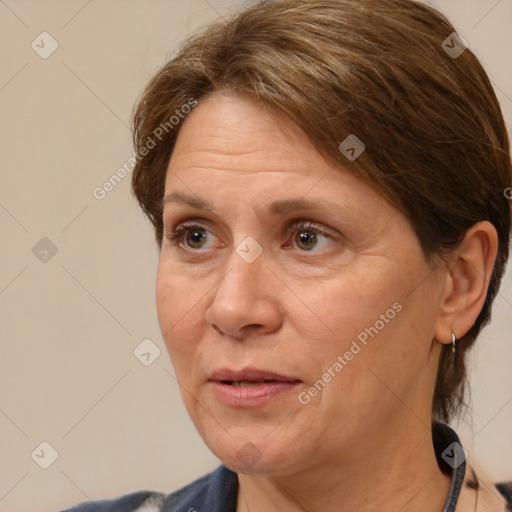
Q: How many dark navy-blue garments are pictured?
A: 1